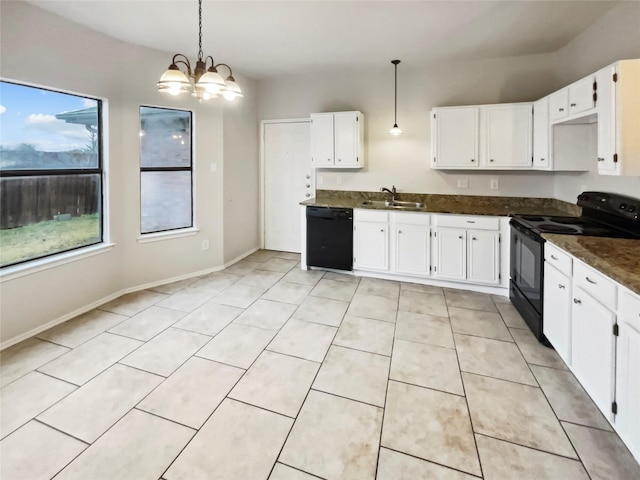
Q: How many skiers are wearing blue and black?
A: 0